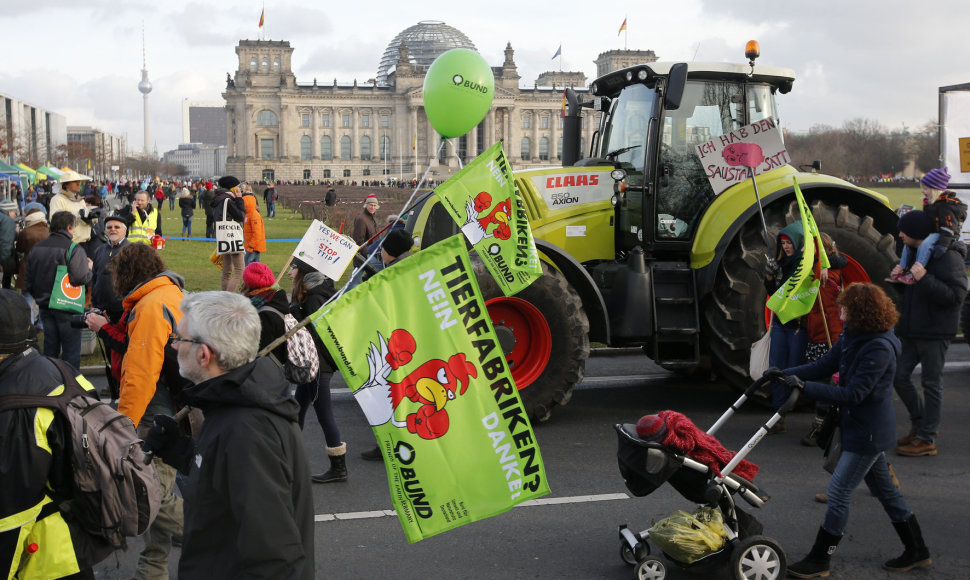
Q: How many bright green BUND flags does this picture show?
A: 3